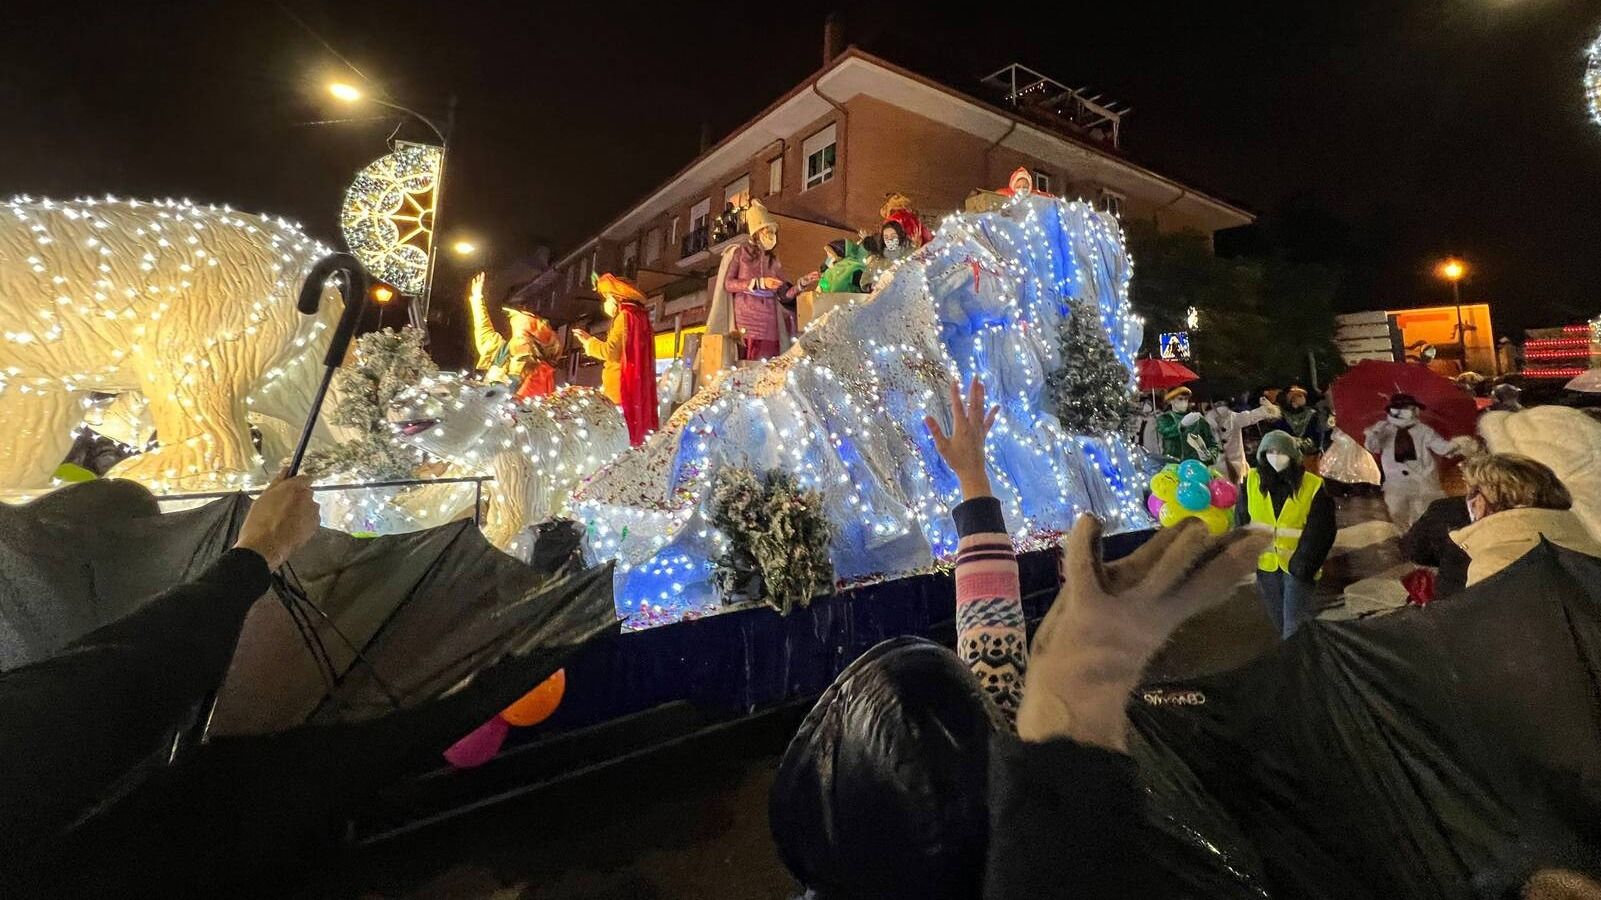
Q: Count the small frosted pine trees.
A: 3